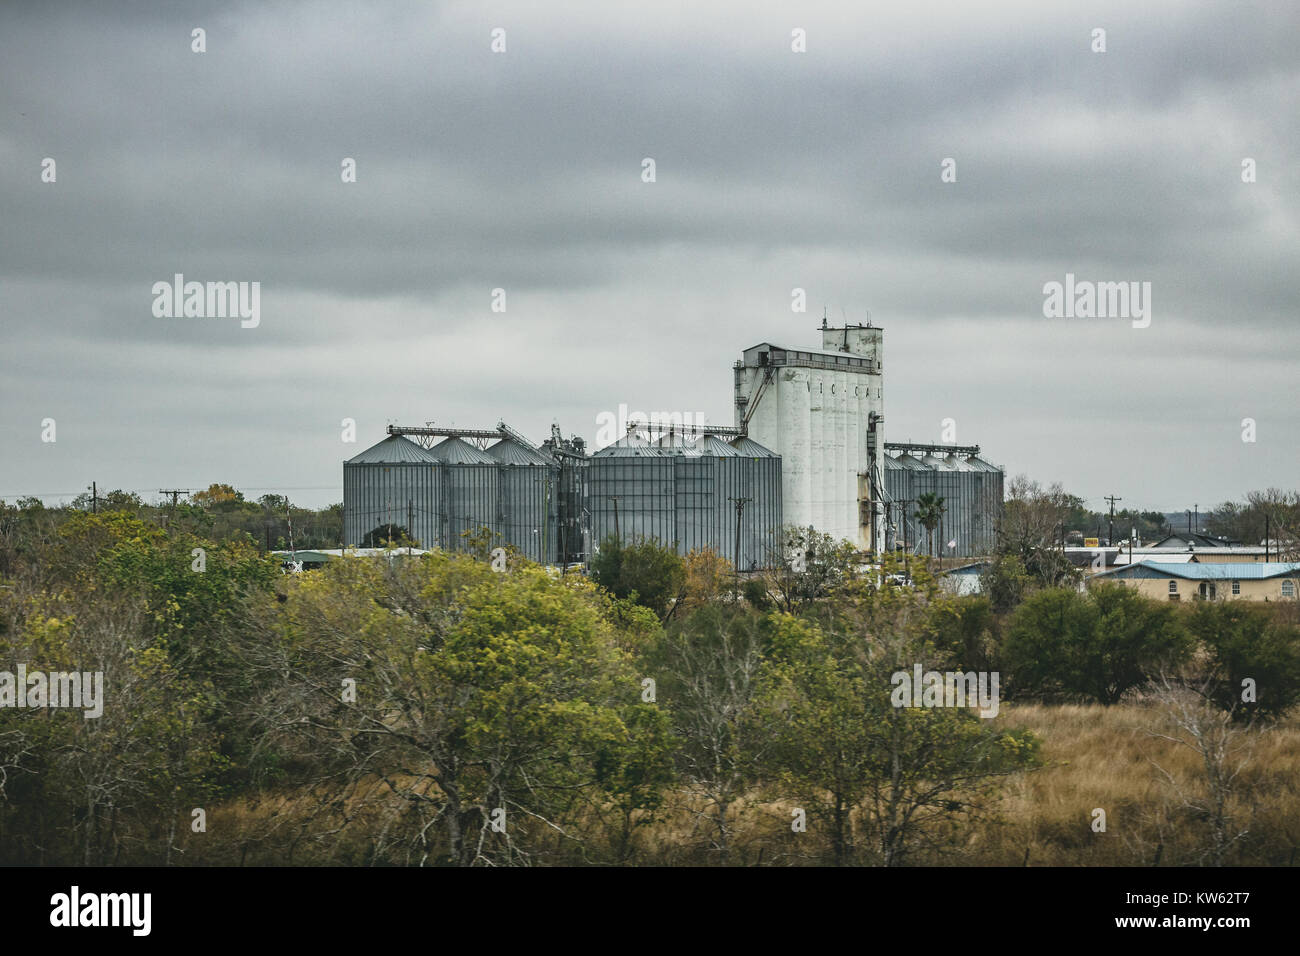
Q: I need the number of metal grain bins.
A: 12